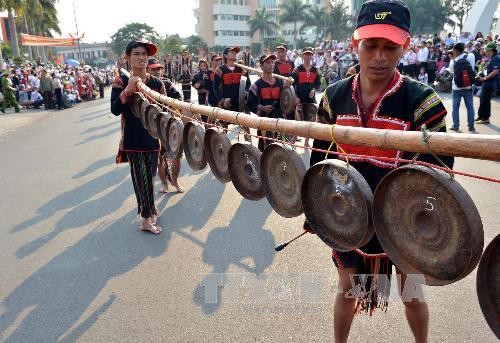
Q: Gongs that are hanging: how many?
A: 12